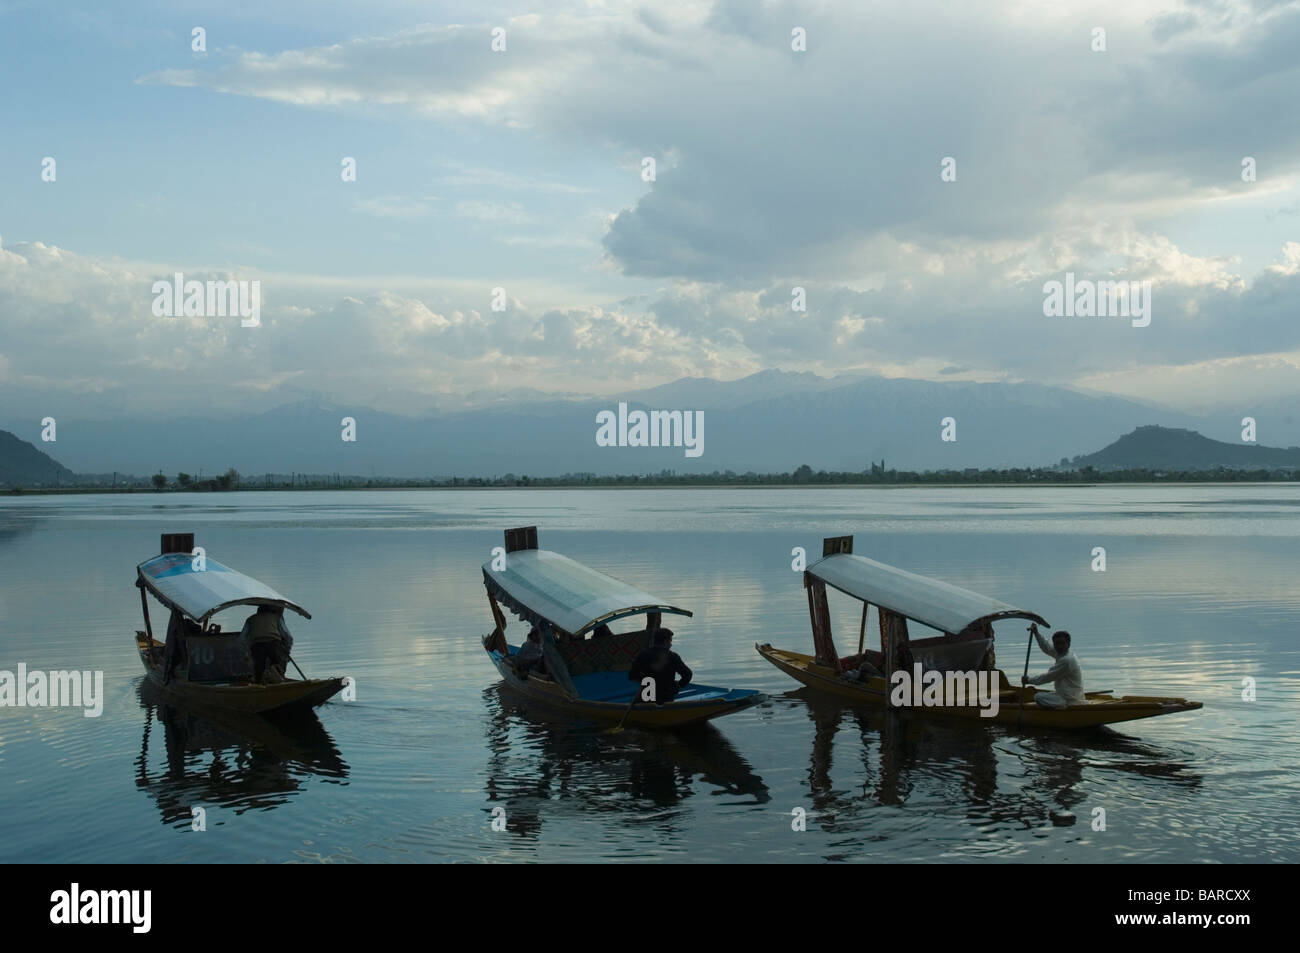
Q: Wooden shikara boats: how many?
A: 3